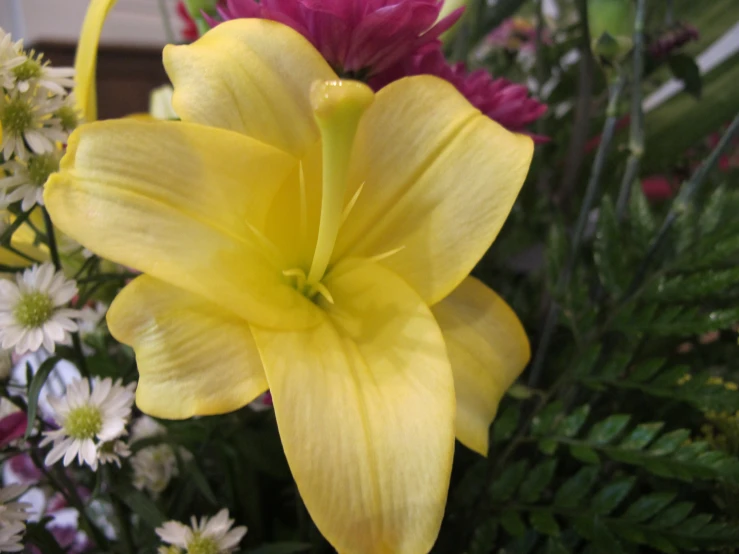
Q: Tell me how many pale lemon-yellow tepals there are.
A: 6